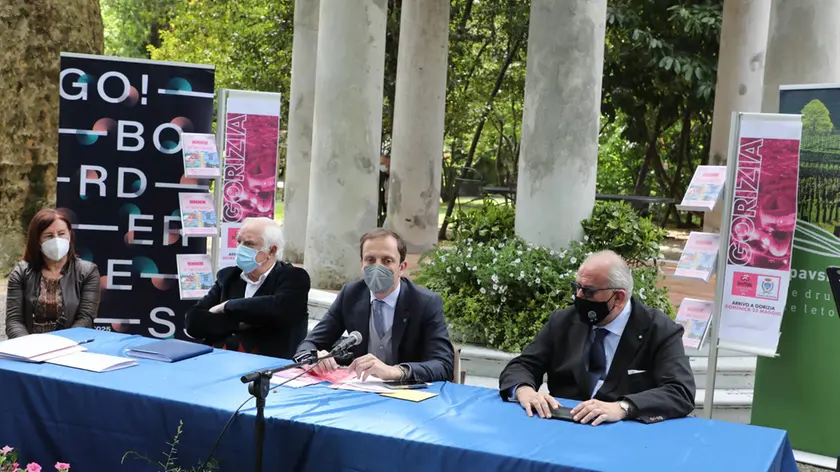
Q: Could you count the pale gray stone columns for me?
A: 6